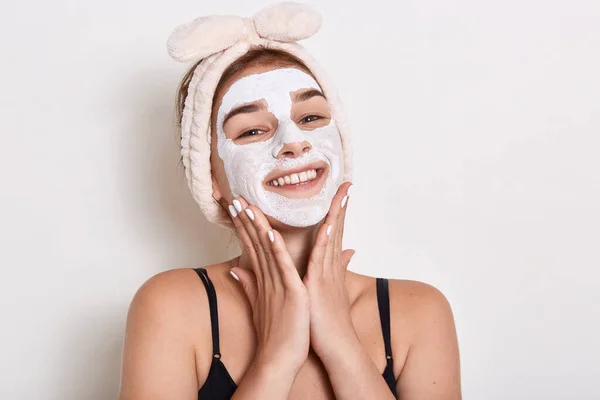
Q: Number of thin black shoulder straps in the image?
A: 2